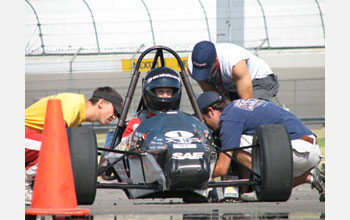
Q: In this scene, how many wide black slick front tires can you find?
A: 2